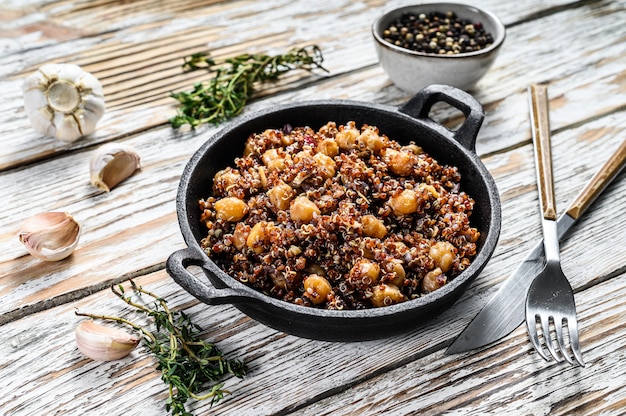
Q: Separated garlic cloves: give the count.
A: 3